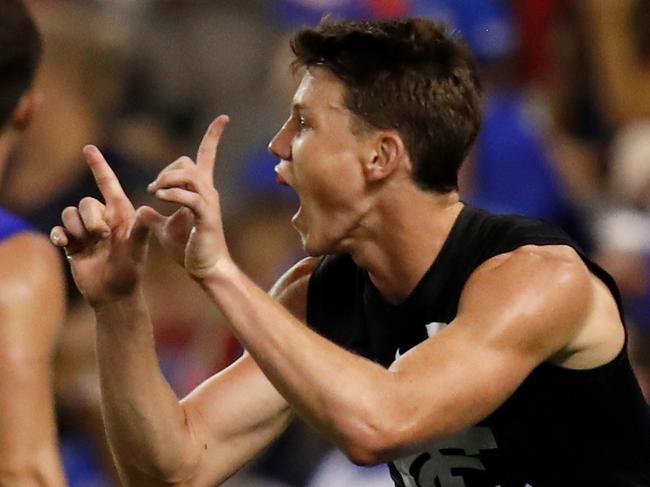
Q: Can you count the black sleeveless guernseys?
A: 1